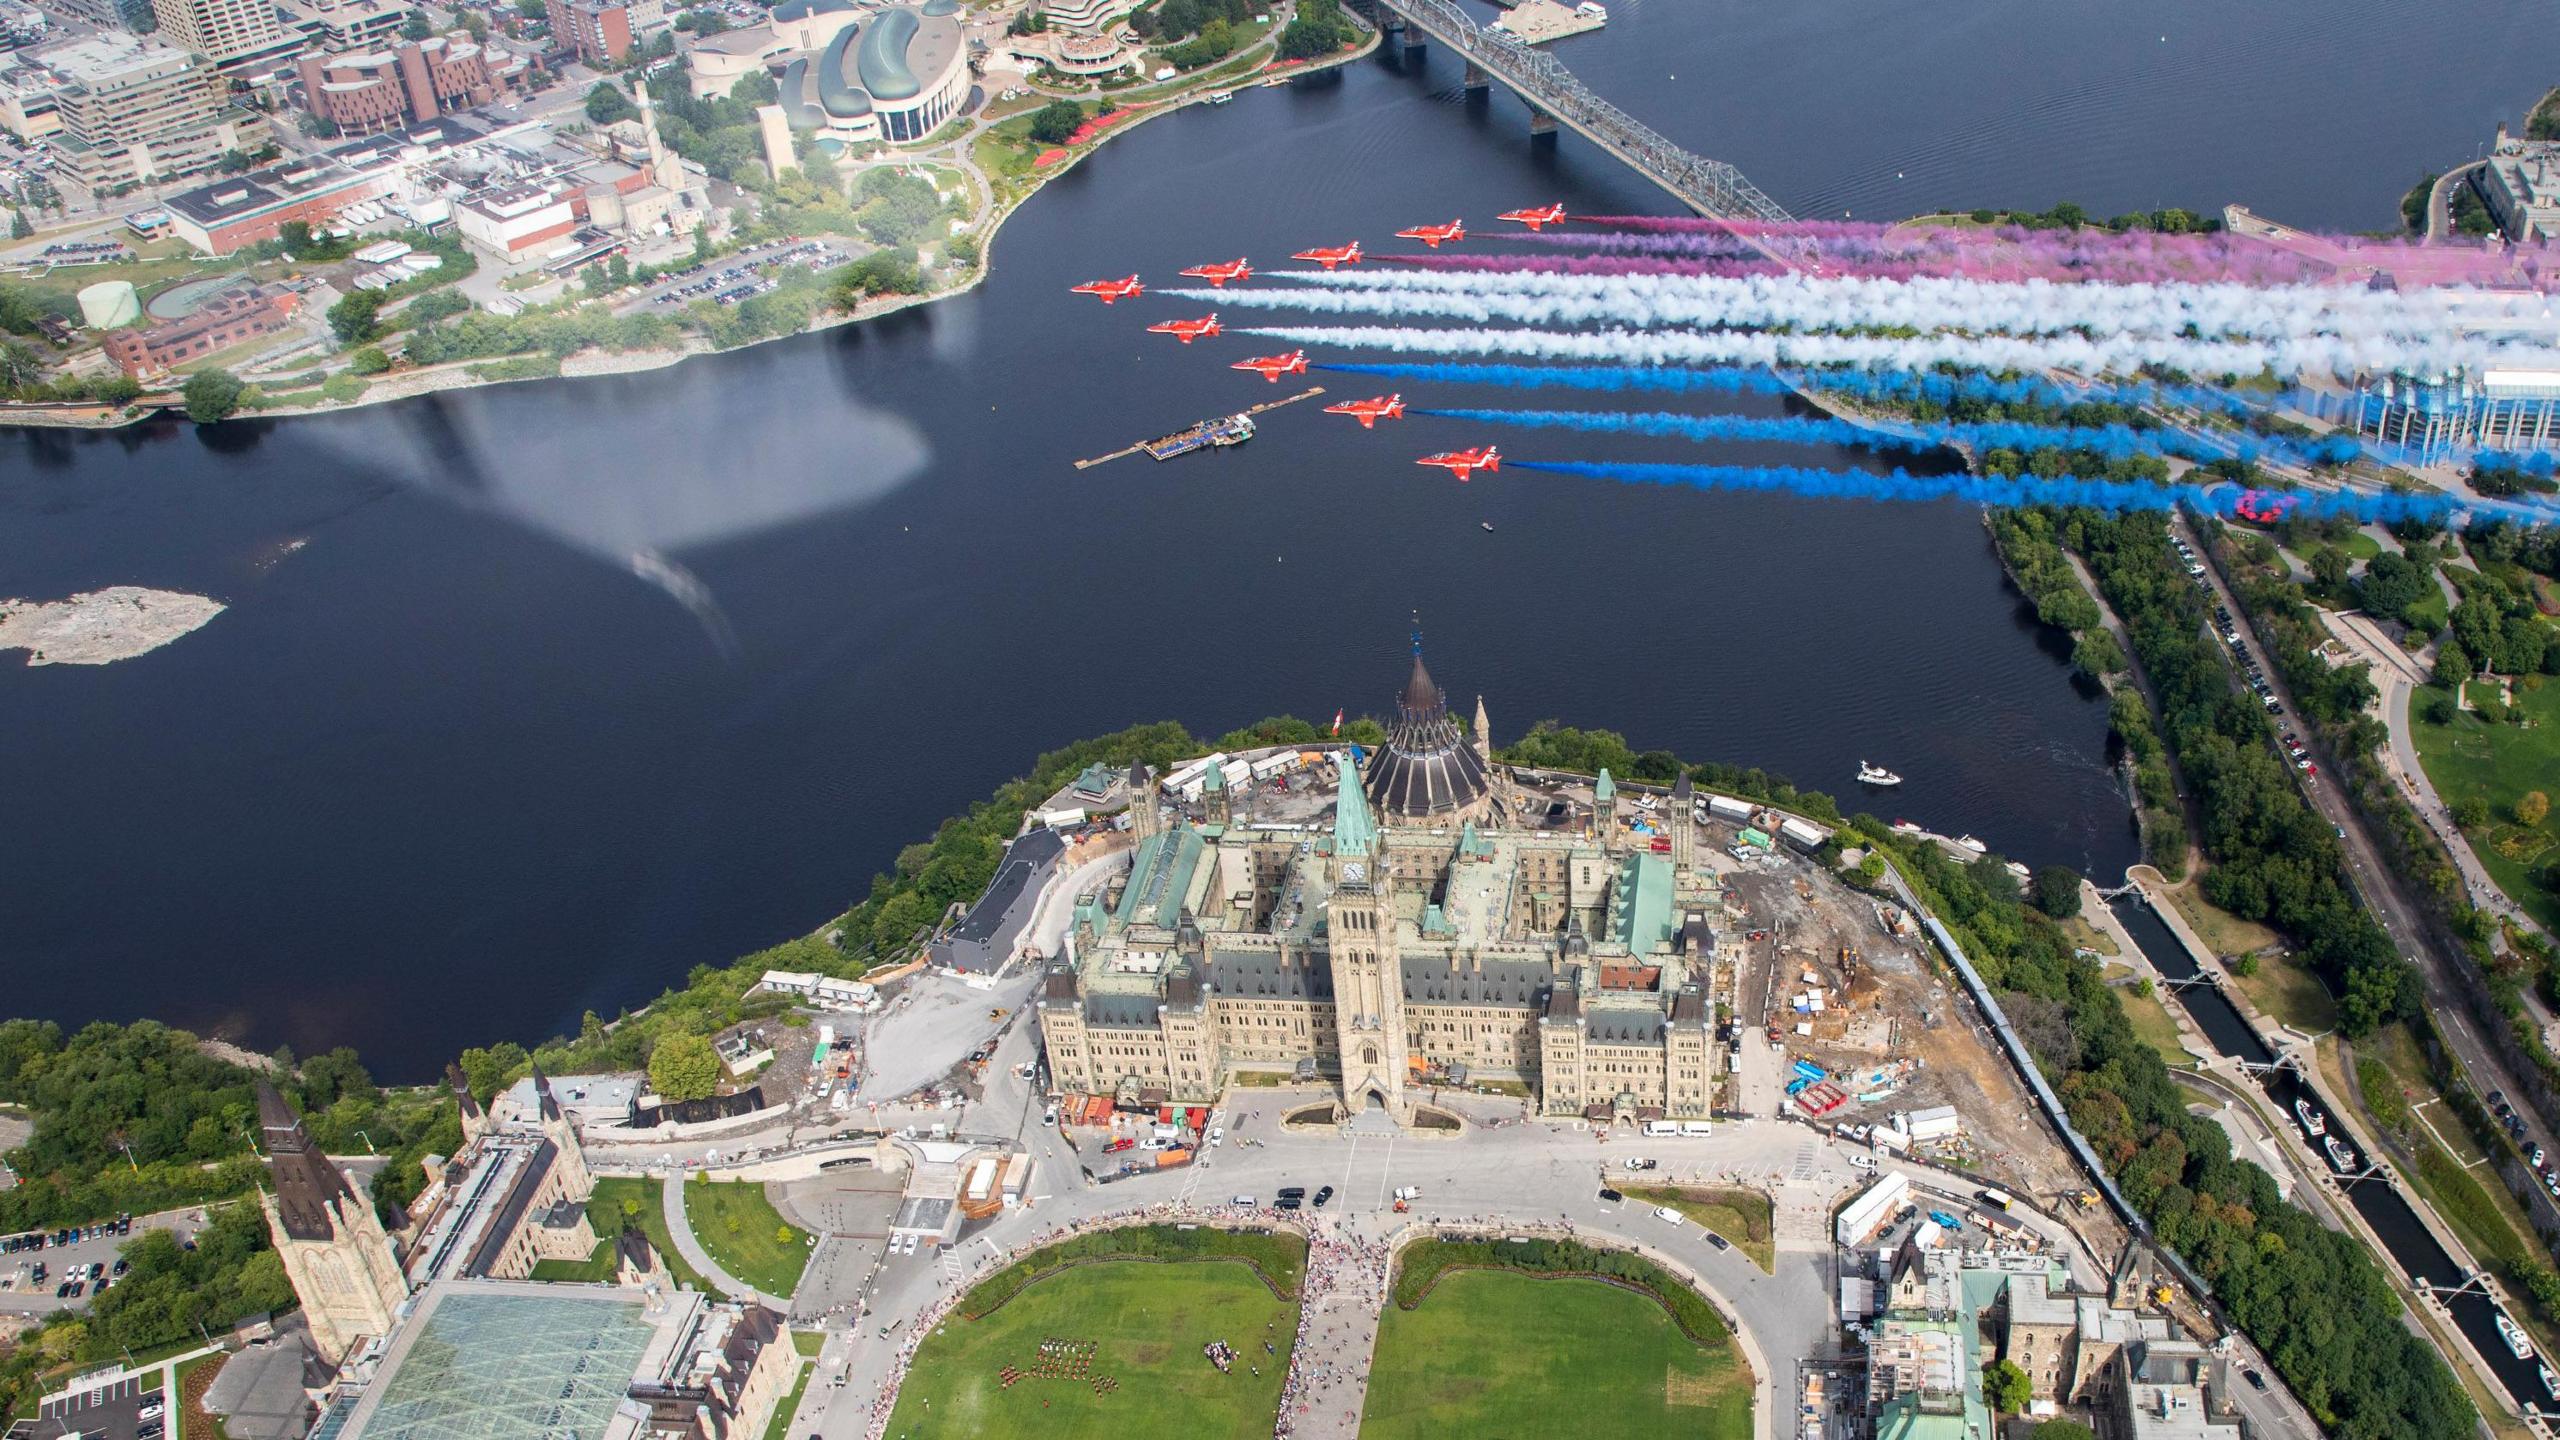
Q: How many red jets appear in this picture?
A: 9